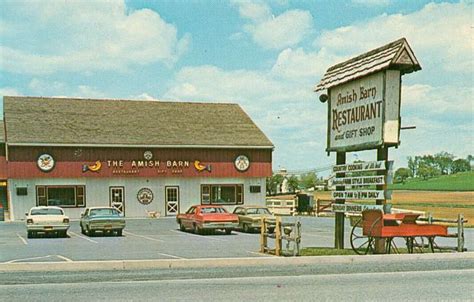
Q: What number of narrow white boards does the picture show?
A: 4